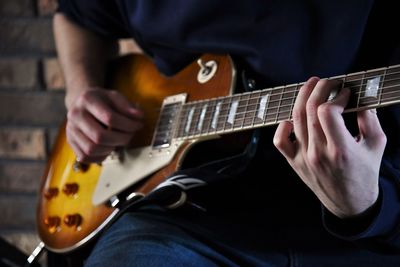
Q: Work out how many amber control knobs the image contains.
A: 4